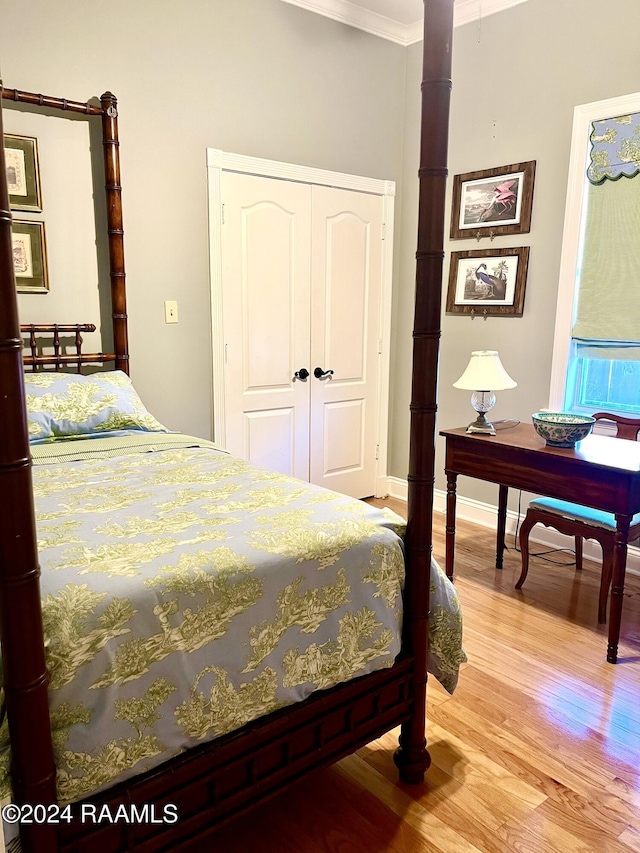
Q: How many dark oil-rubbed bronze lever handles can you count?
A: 2